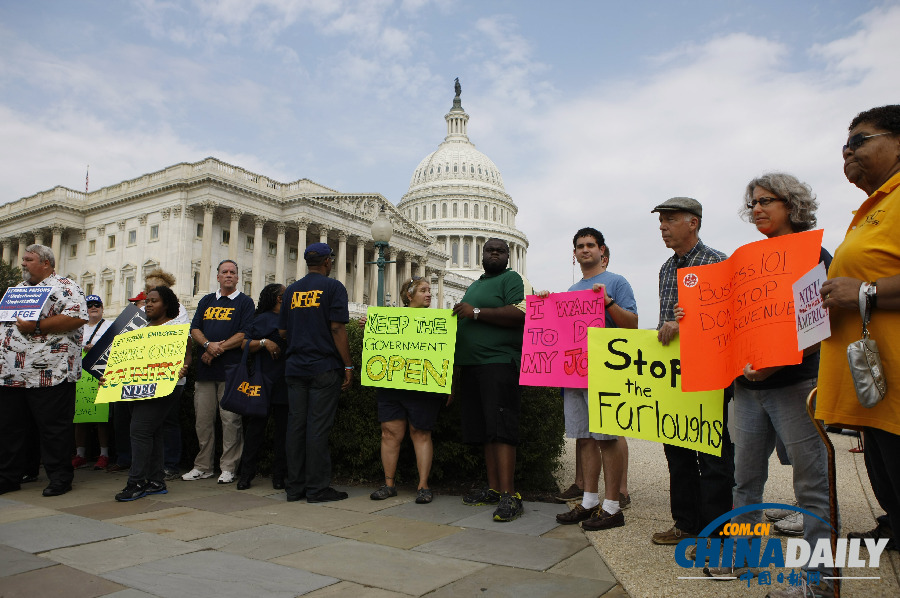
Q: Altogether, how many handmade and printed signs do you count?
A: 9